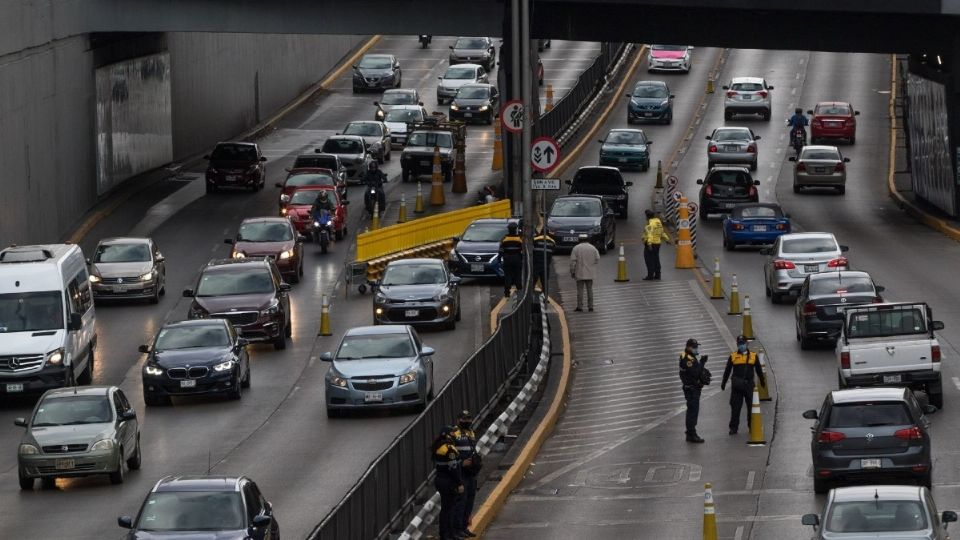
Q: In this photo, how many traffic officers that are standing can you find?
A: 7